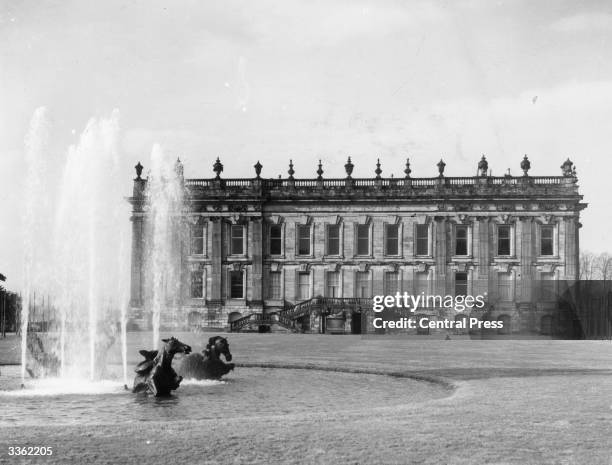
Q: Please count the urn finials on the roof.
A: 13